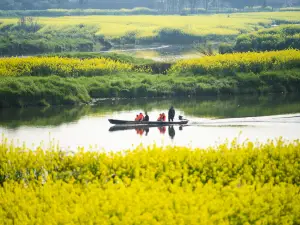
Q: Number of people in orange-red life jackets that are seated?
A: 4